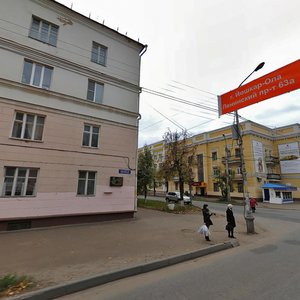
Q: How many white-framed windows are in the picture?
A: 8